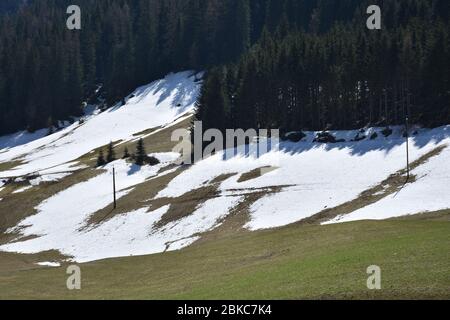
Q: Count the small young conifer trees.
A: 4